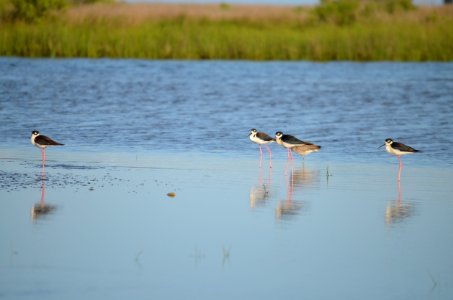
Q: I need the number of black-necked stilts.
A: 4